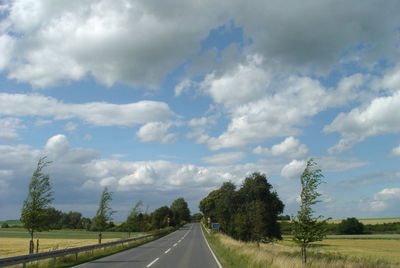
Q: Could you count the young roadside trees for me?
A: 4